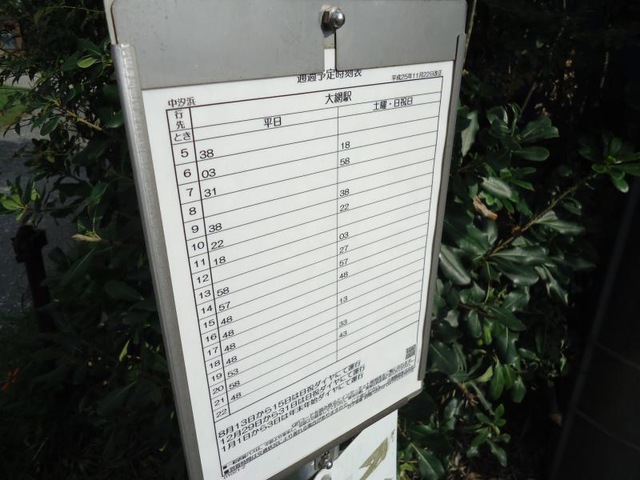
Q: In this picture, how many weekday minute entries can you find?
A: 15